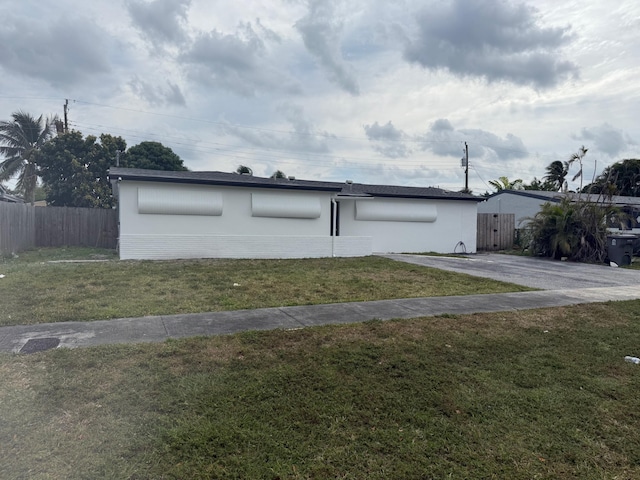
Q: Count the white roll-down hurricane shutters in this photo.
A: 3